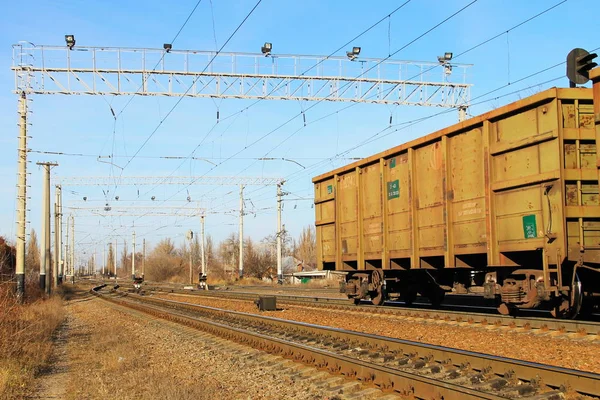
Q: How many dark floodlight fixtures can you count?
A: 5